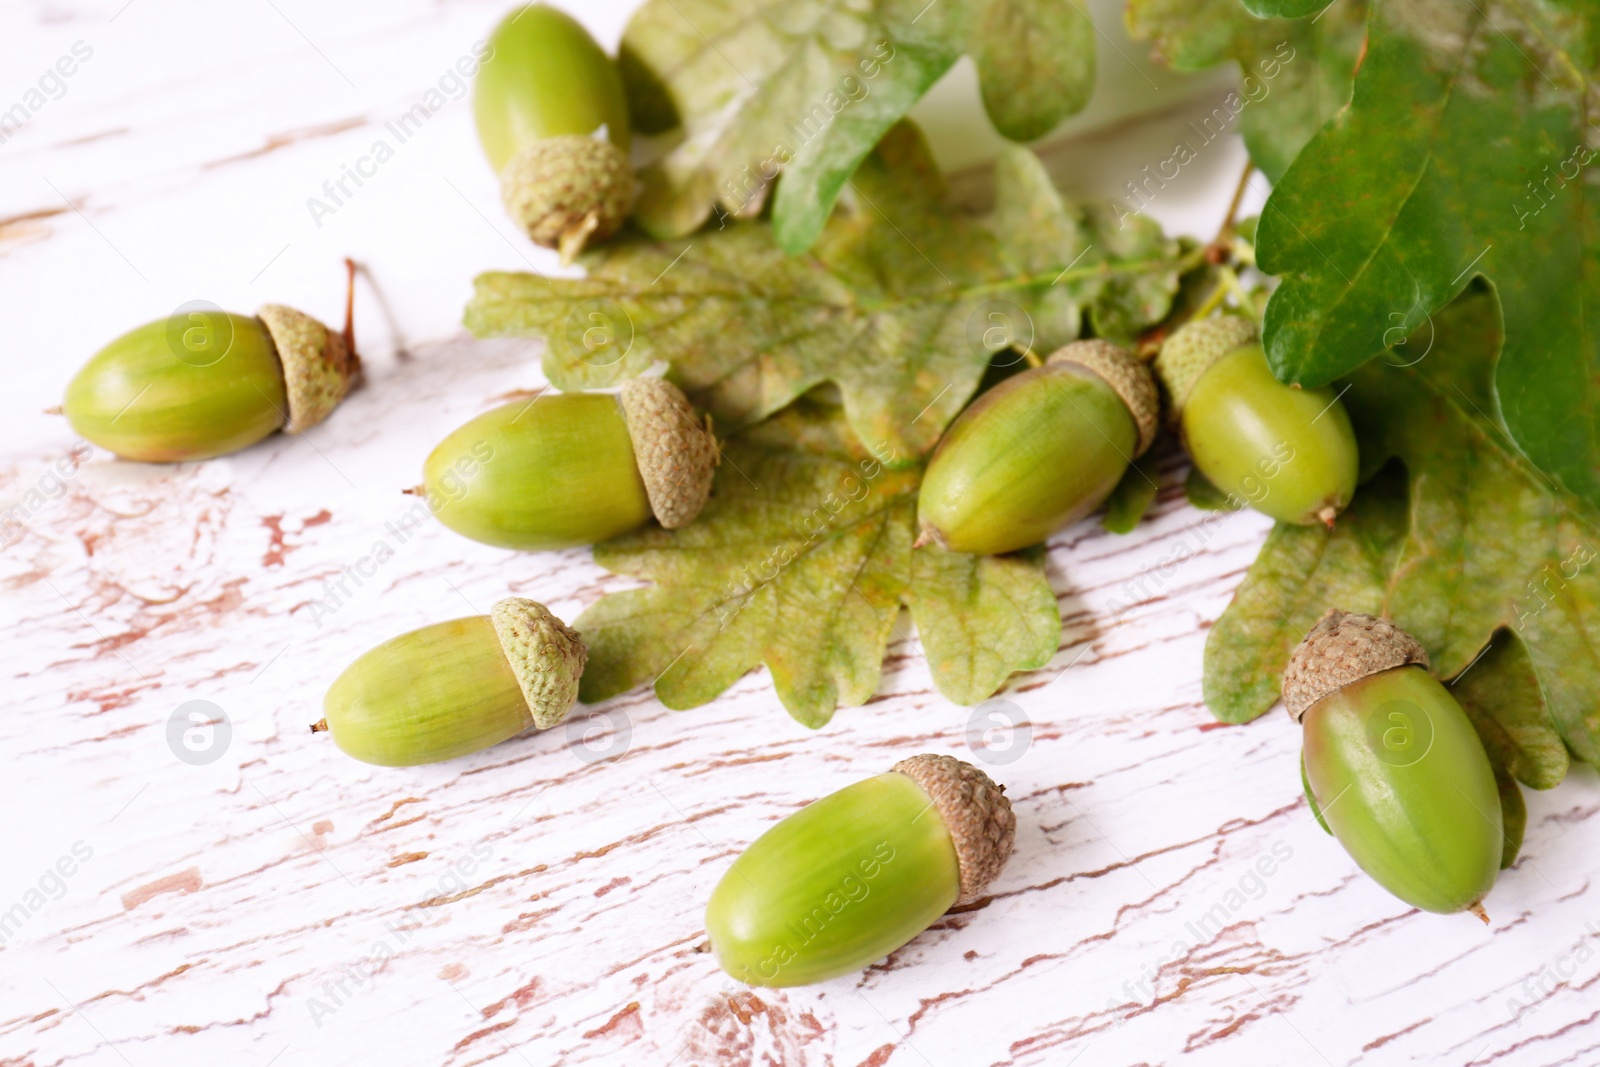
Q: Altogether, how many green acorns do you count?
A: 8